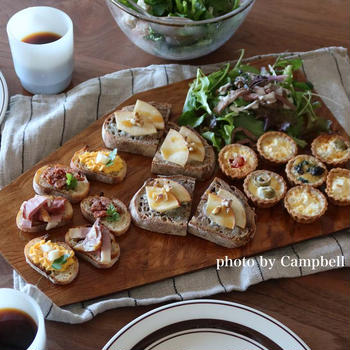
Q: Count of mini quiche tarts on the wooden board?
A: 7